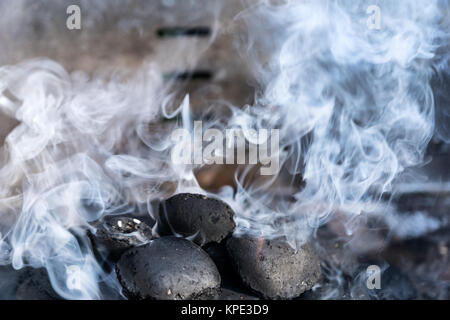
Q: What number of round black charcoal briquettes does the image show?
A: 4